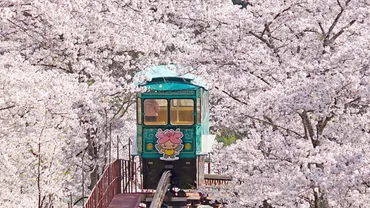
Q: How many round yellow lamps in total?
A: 2